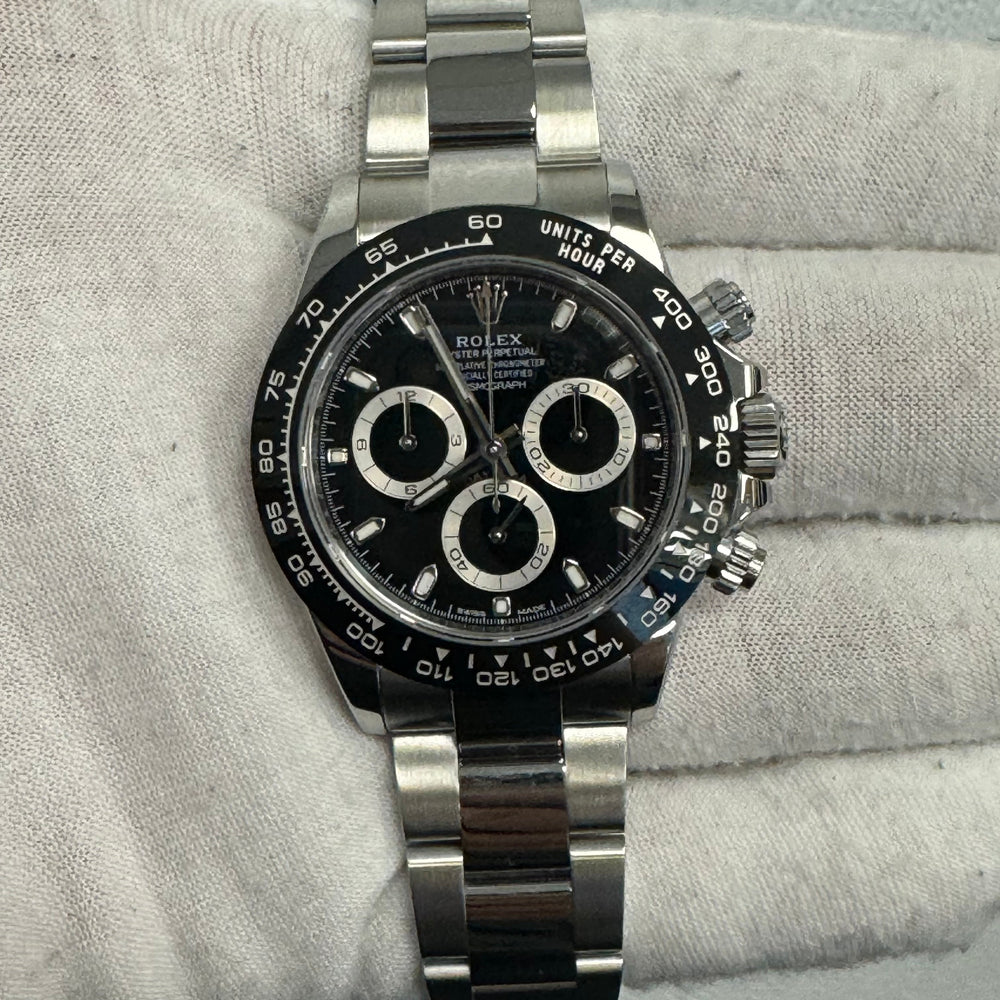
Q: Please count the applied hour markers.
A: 11